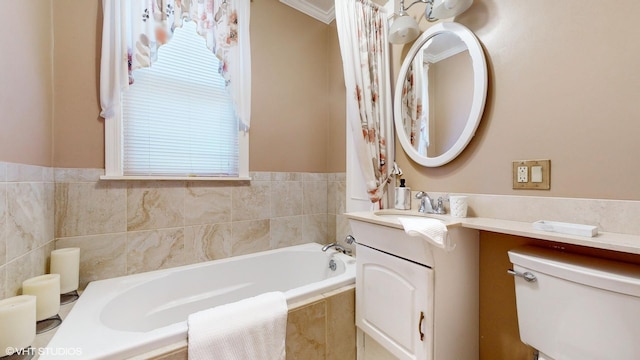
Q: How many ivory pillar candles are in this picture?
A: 3